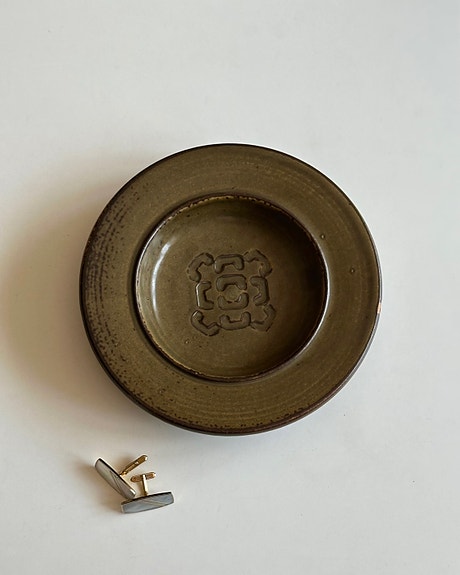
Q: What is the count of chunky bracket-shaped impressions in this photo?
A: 10